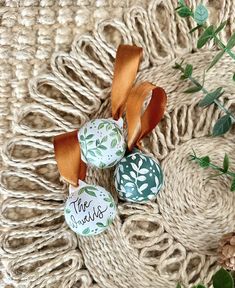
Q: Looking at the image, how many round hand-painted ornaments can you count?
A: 3